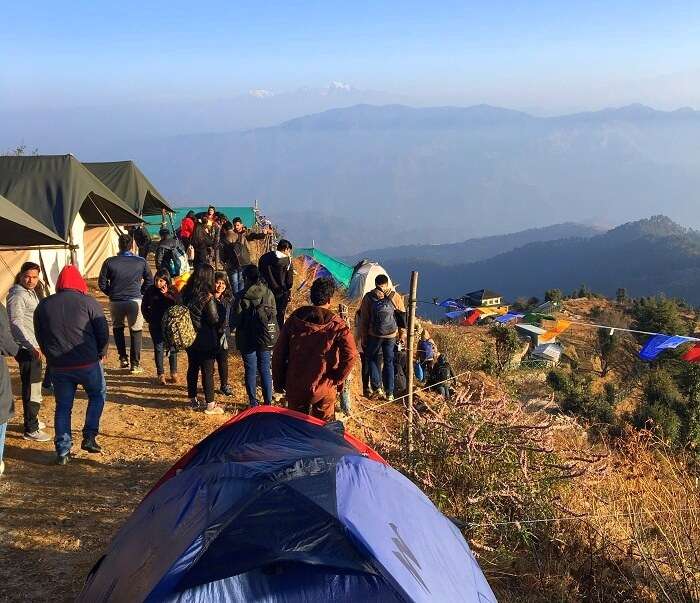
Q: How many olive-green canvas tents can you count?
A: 3